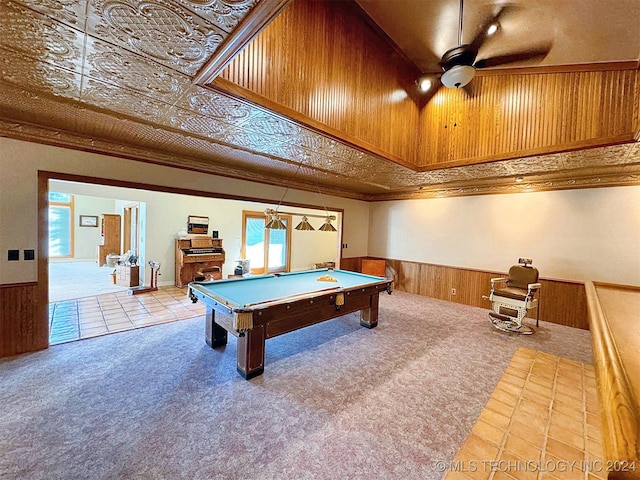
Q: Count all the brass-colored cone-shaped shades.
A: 3